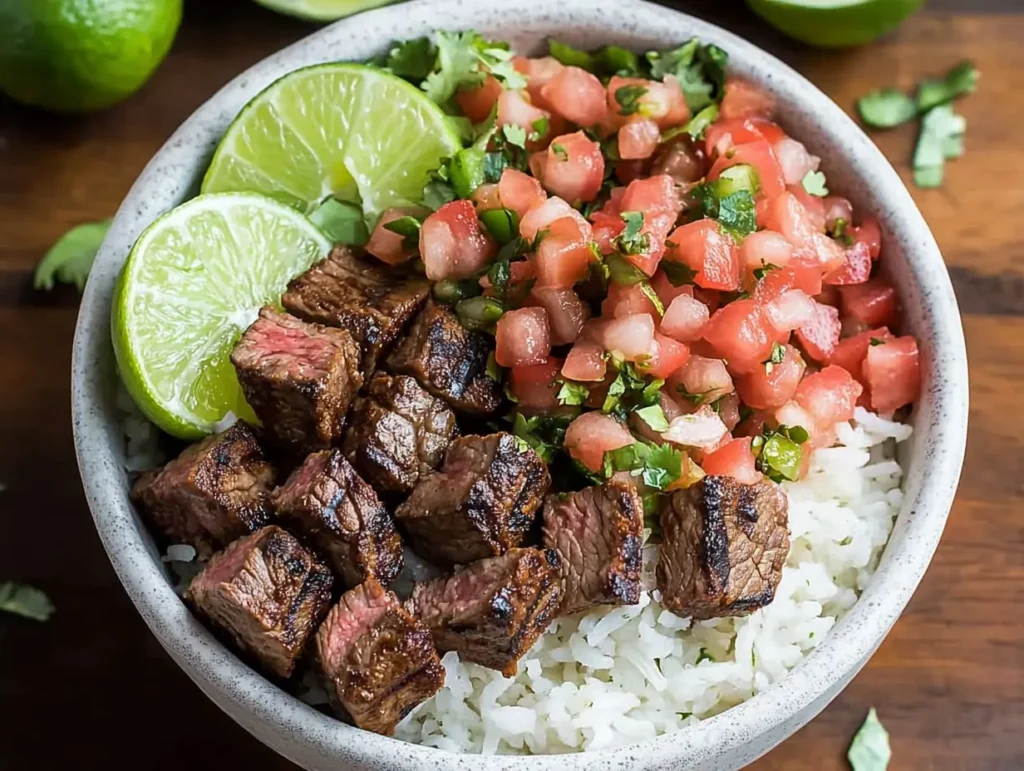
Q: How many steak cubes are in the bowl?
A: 12